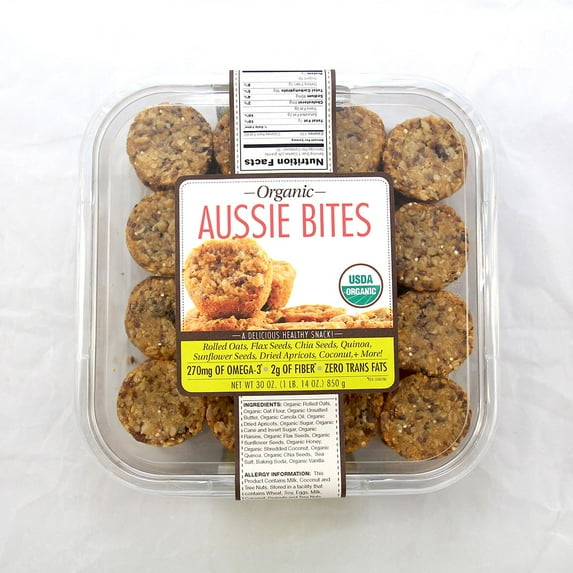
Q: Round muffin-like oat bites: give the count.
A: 12